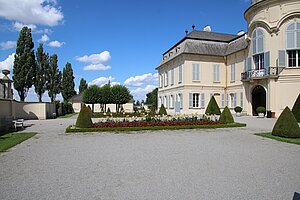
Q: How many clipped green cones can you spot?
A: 6